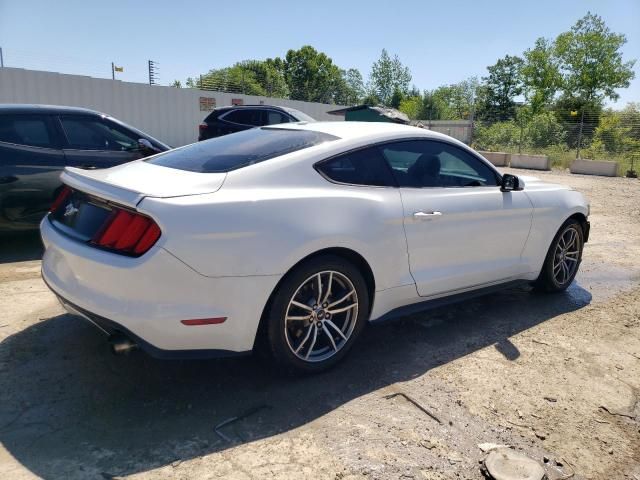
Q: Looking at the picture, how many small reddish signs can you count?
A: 2